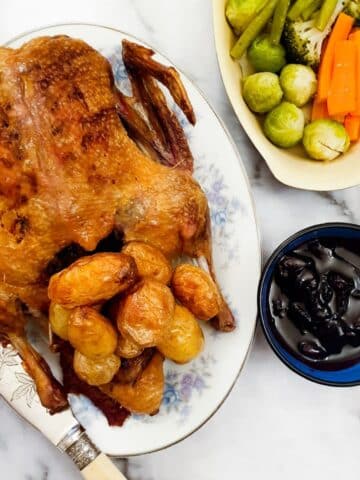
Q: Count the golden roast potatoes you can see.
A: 9